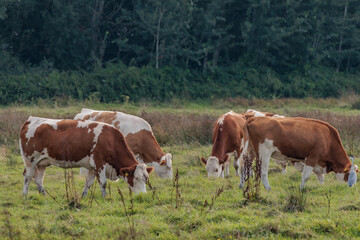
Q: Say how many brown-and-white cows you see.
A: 5